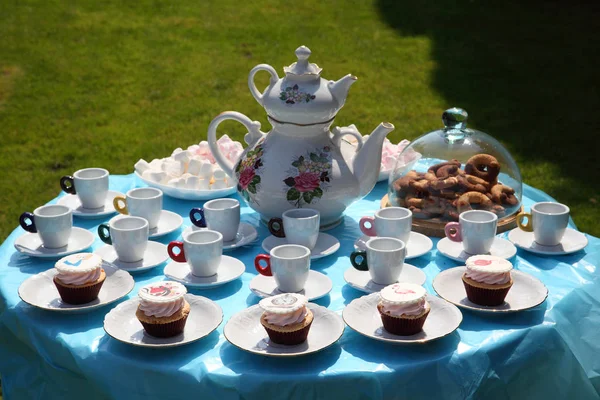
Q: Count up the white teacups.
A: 12